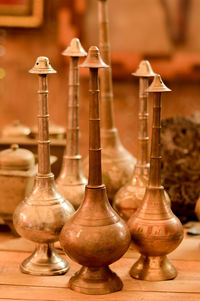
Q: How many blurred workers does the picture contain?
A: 0